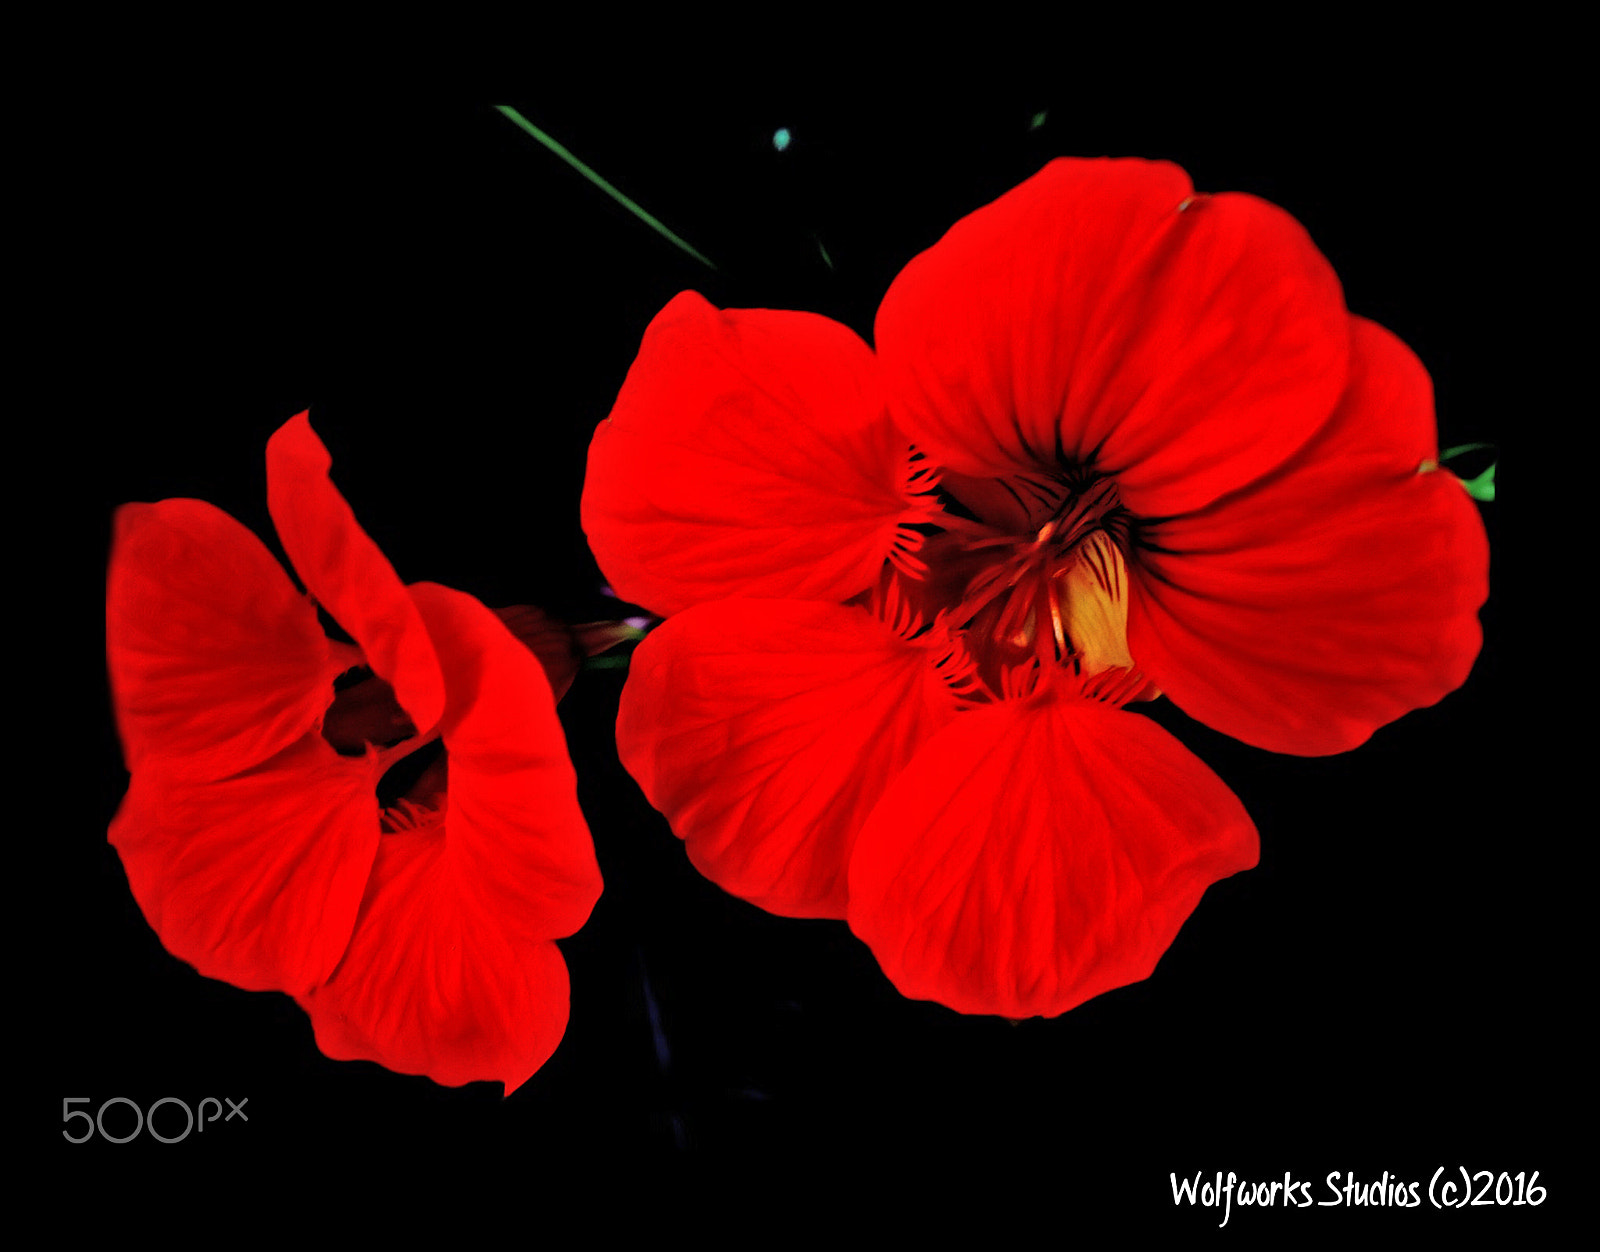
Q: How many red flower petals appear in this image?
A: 10